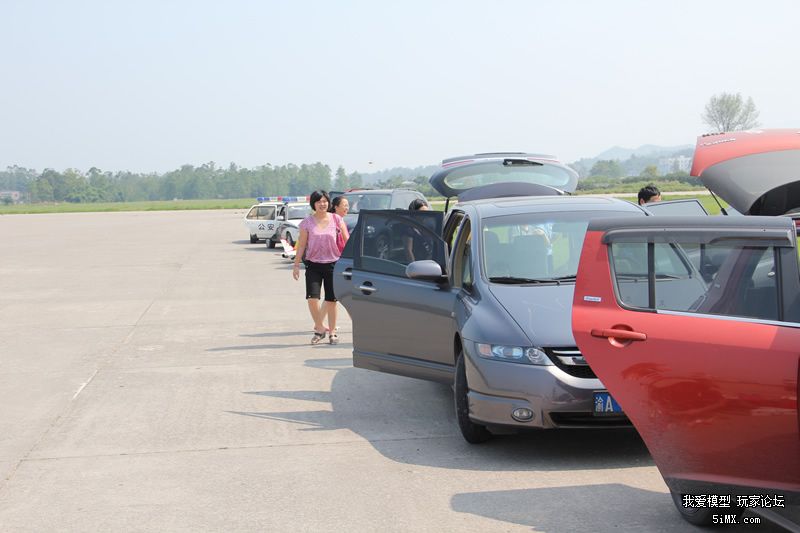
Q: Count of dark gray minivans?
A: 1